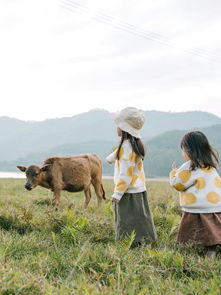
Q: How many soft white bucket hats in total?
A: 1